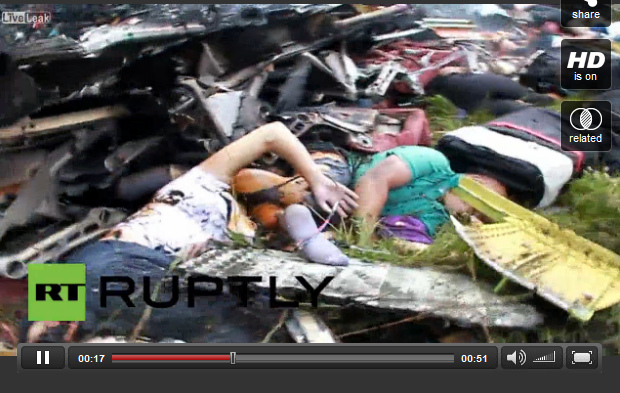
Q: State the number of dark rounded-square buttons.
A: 3